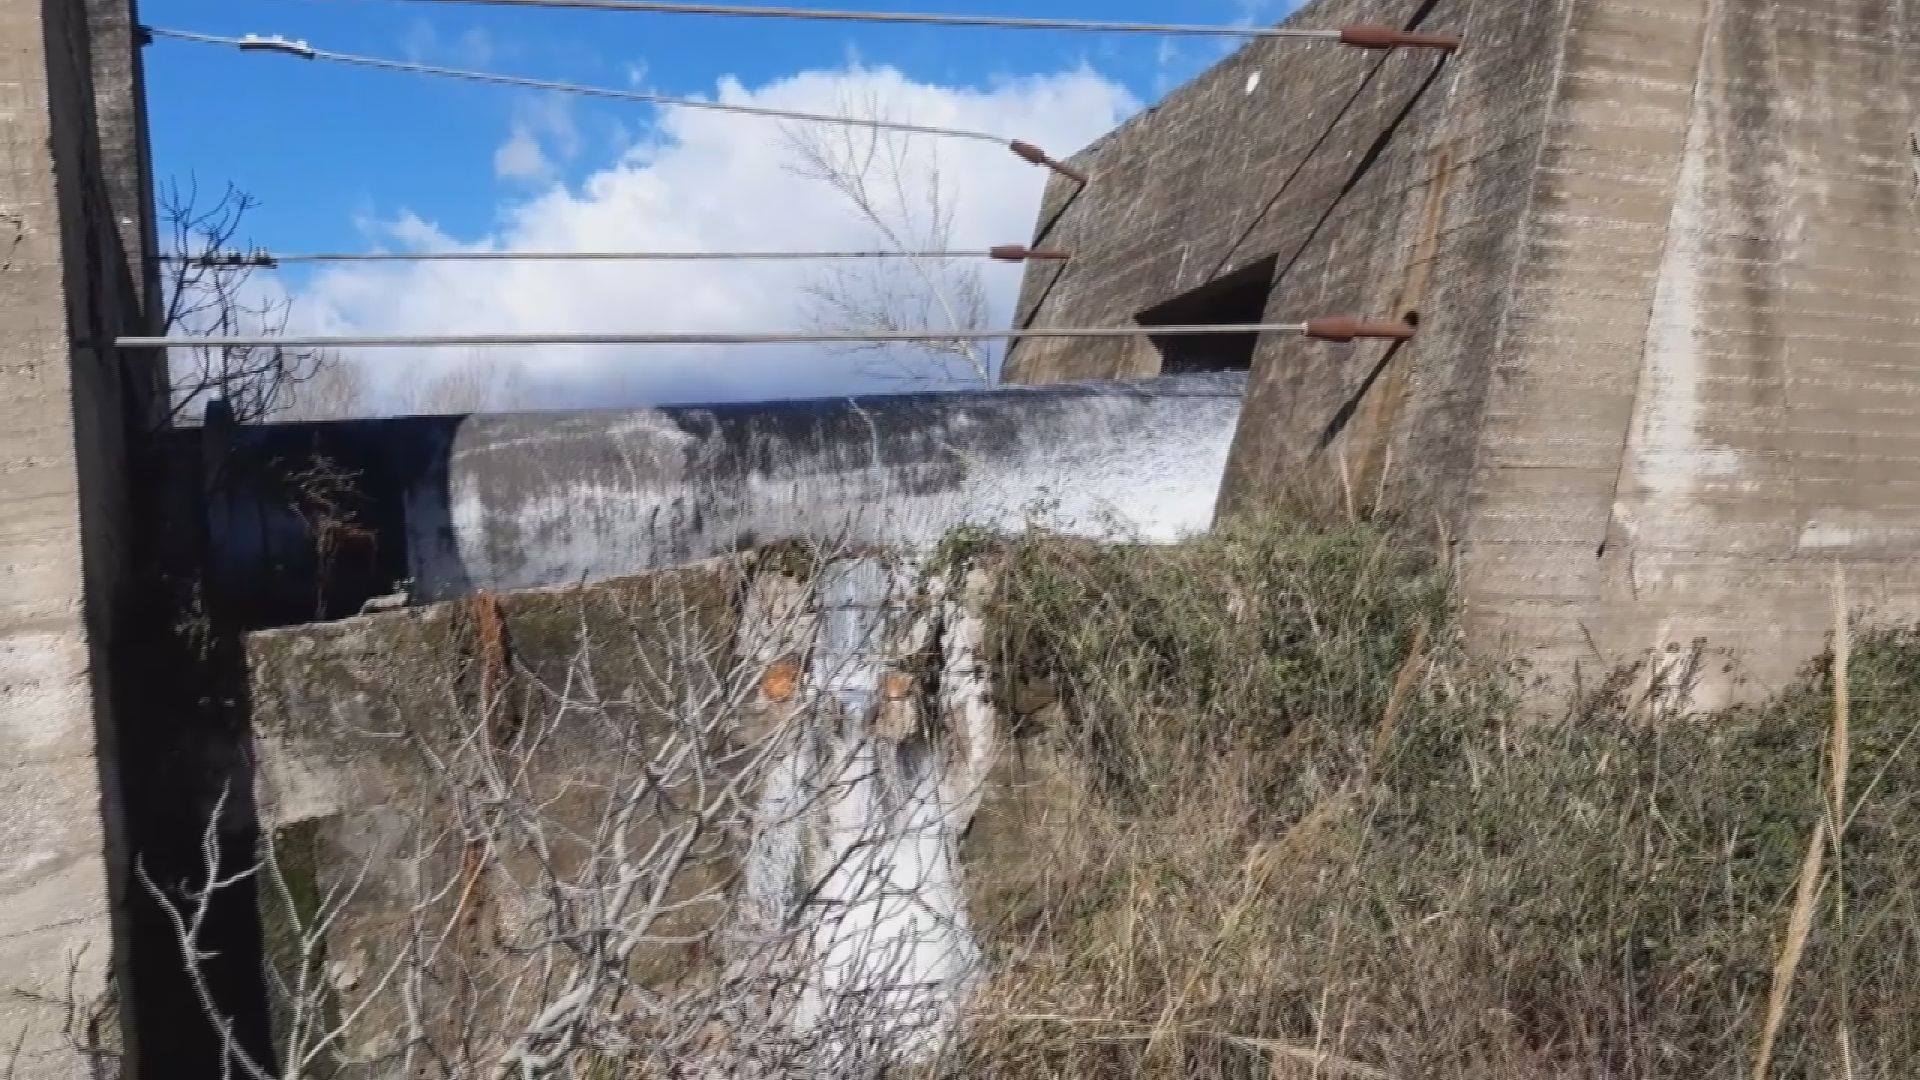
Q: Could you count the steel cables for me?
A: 4